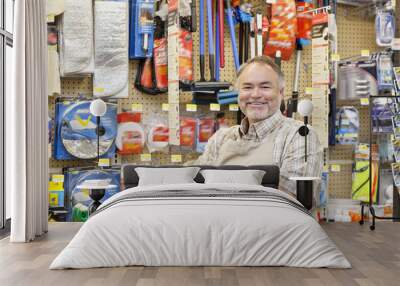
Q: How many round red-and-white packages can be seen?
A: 2